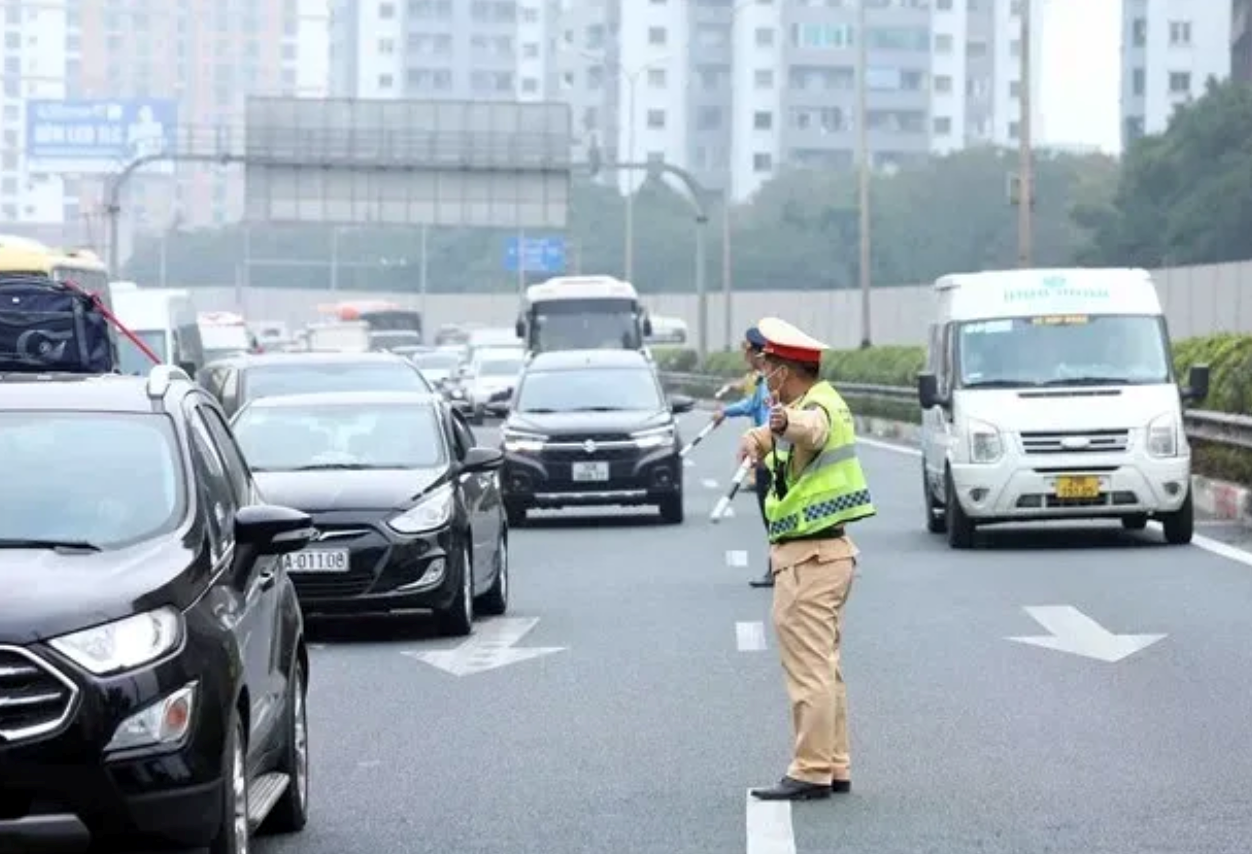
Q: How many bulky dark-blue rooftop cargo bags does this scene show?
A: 1